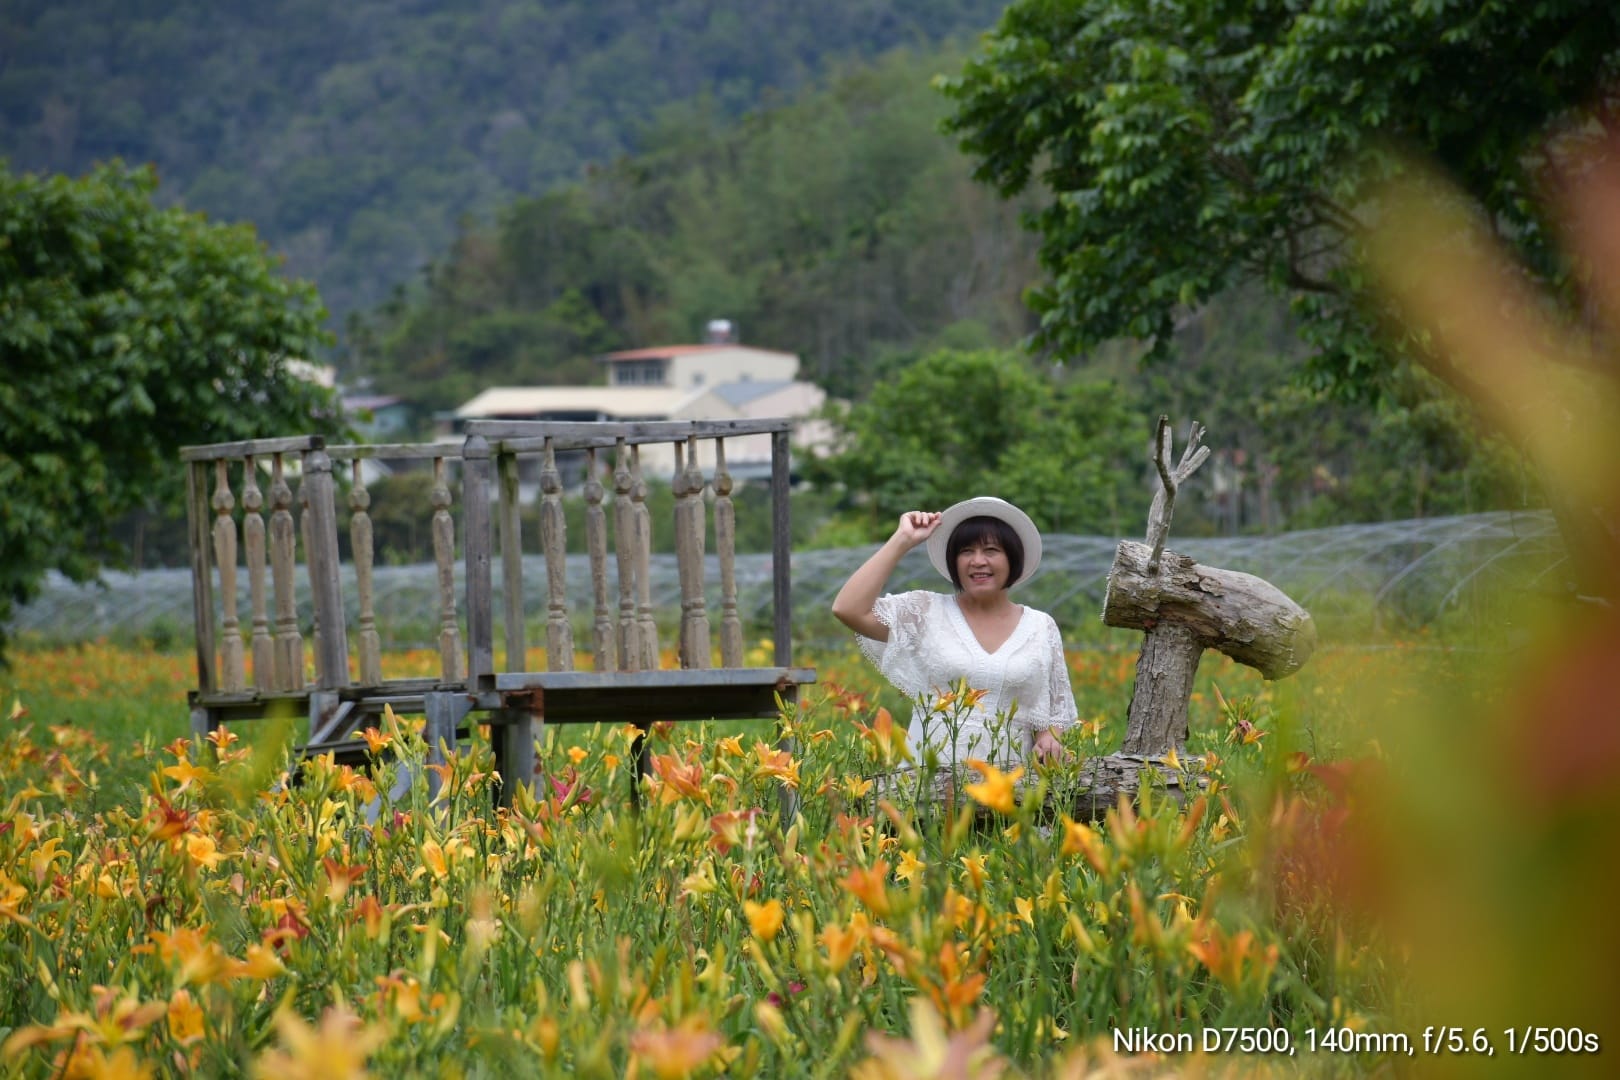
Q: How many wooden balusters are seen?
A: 13